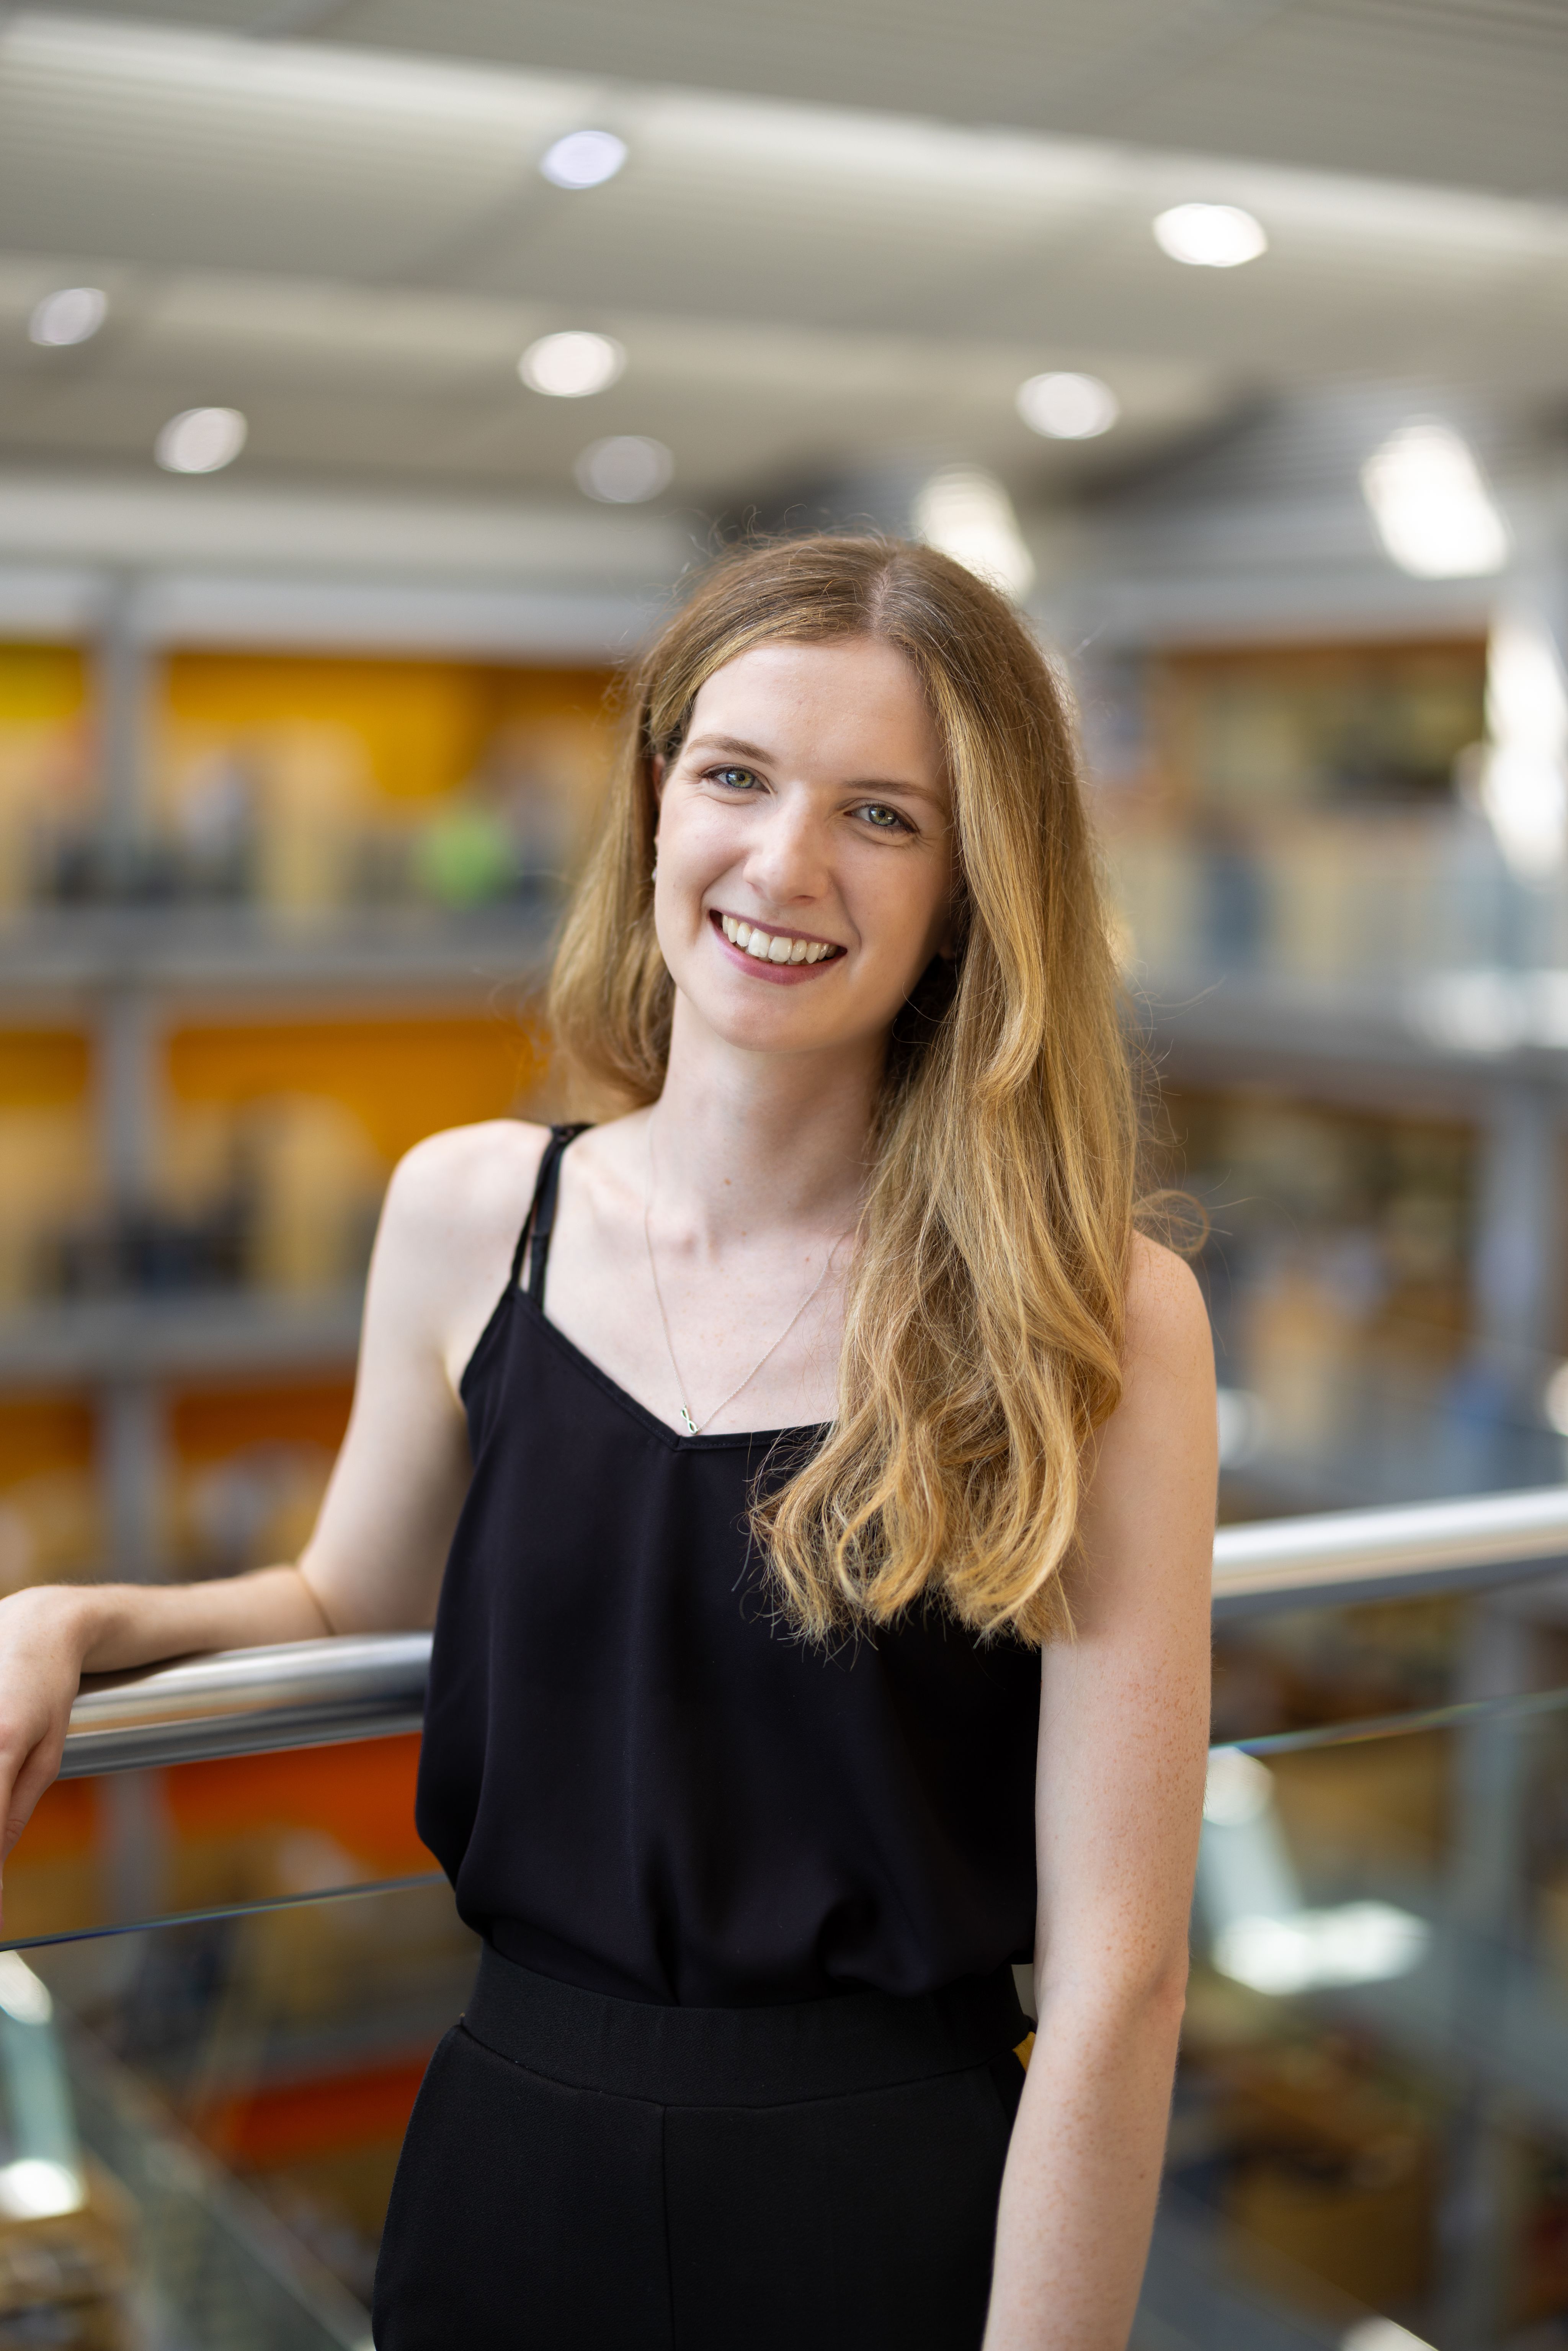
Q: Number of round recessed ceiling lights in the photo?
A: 7